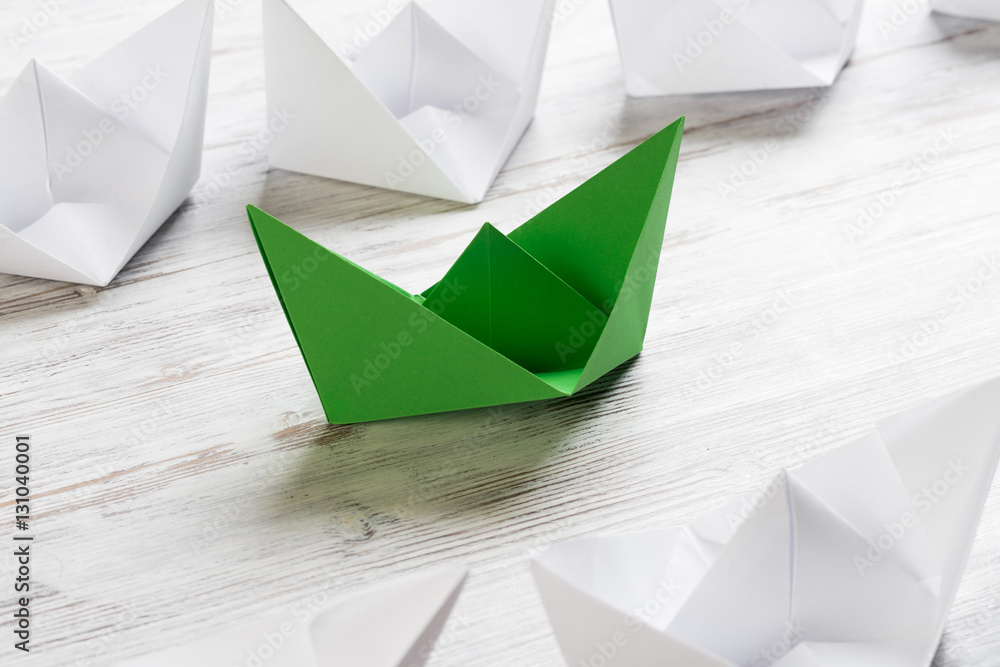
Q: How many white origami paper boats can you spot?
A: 6